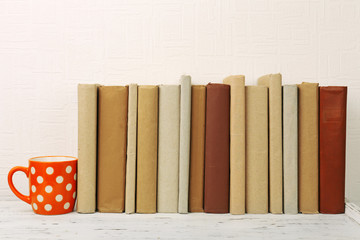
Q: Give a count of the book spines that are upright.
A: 14